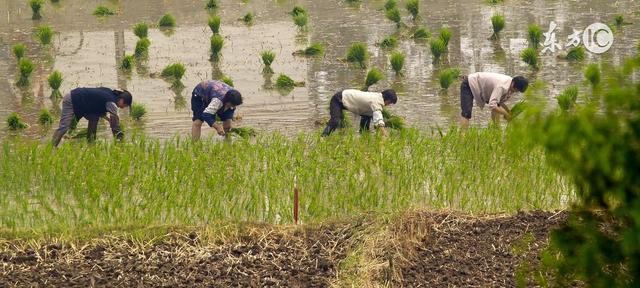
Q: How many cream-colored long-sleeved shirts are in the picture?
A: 2